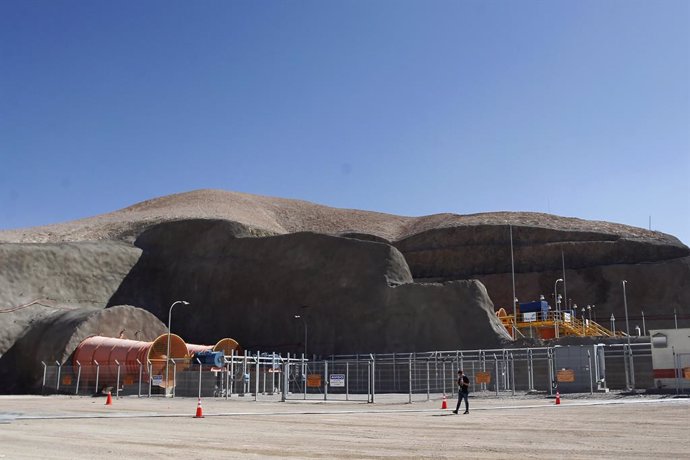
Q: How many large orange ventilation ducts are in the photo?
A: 2